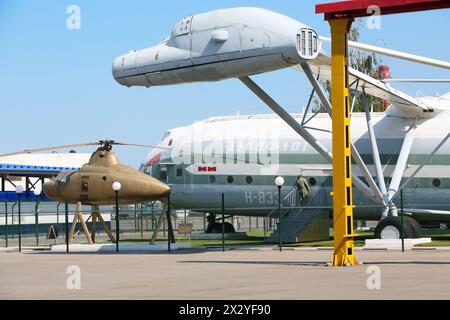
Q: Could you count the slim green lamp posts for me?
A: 4